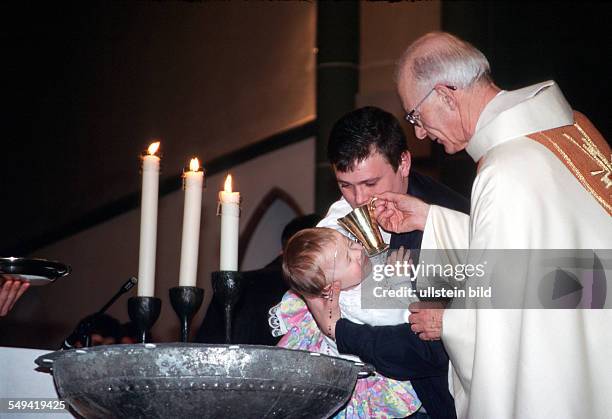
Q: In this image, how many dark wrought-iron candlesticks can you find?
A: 3